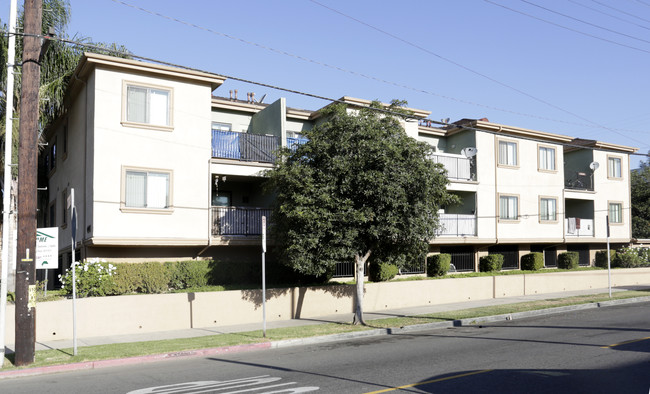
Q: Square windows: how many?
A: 8